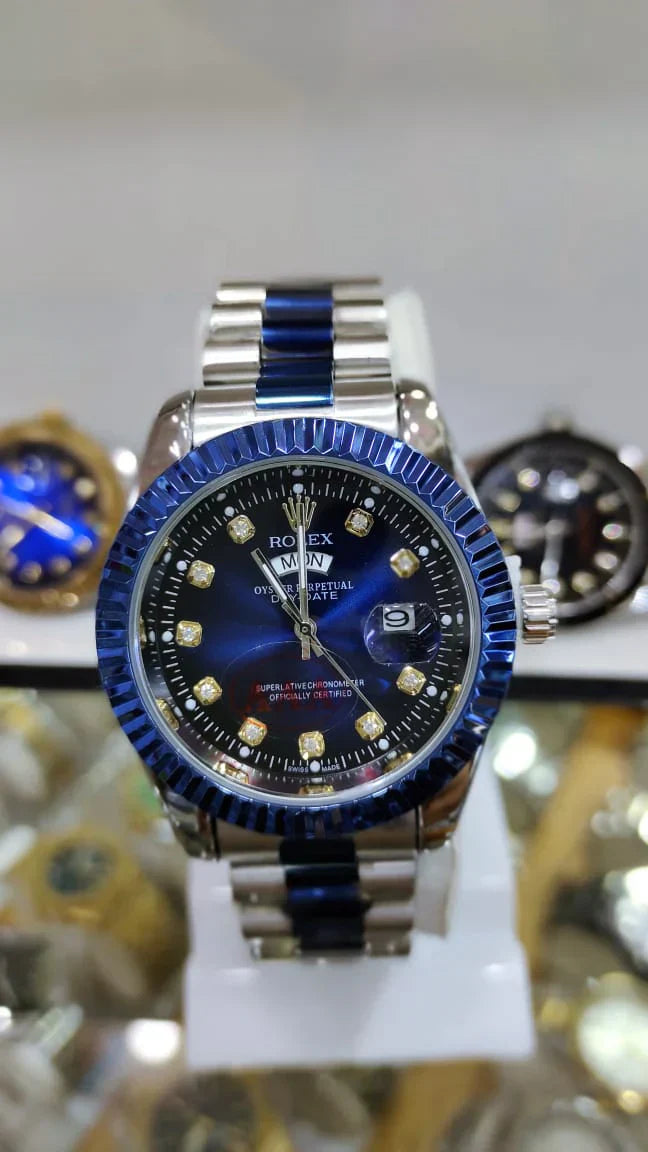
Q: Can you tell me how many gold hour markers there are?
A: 10